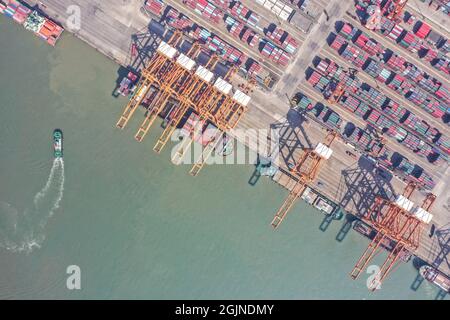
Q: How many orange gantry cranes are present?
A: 8